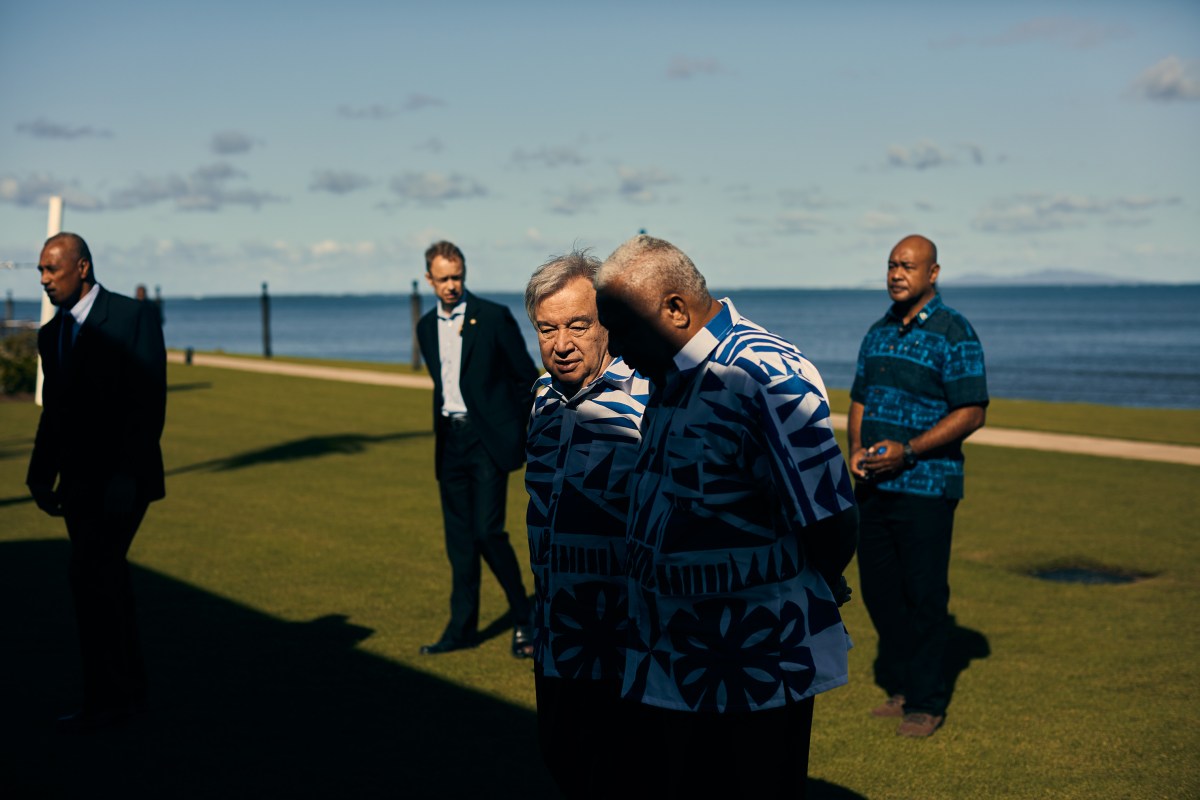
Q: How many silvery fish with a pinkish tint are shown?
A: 0